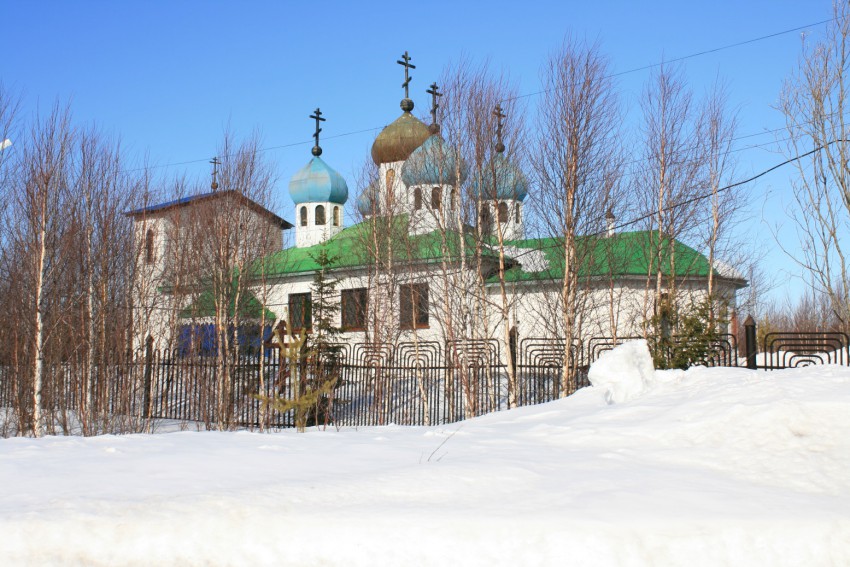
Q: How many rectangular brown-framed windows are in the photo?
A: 3